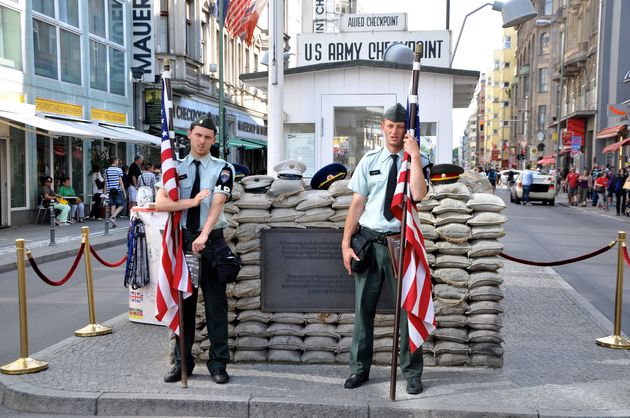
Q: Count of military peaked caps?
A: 5